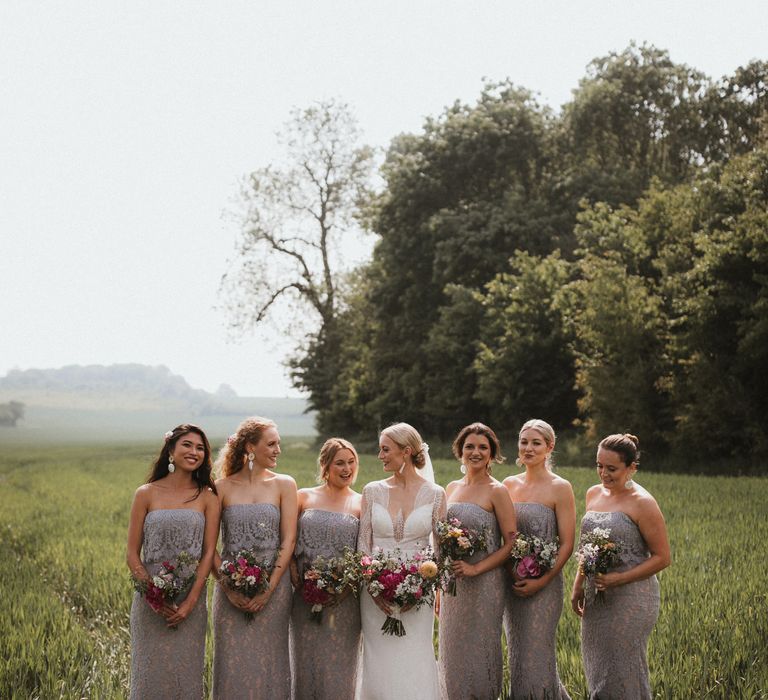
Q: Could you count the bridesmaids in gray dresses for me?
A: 6